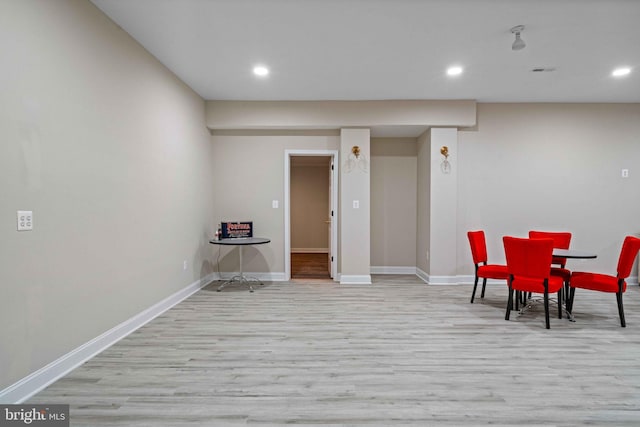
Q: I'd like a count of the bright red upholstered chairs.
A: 4